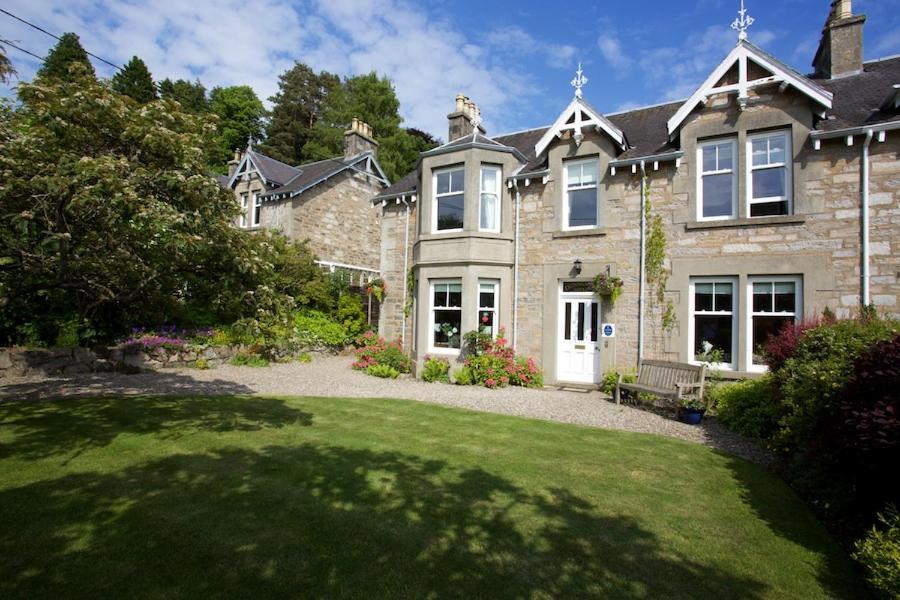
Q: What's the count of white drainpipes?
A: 4